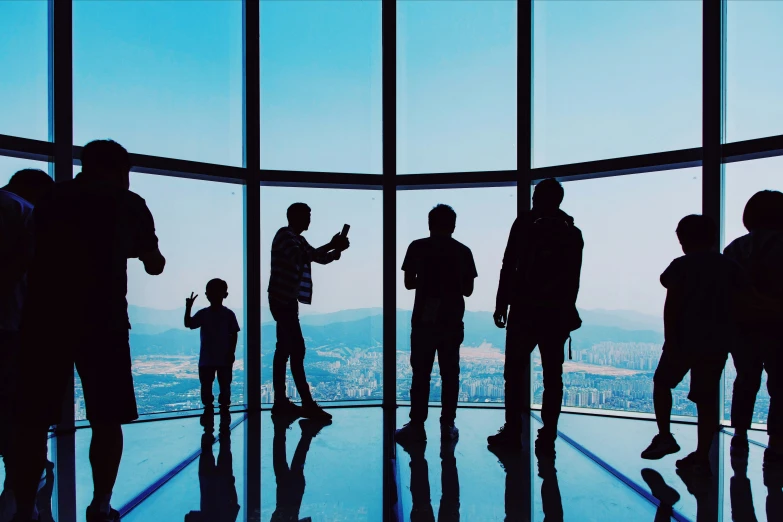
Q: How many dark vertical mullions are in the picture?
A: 5